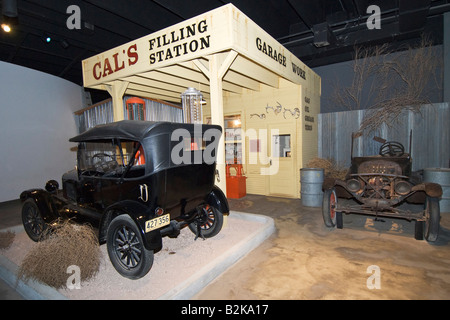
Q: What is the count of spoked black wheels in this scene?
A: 3